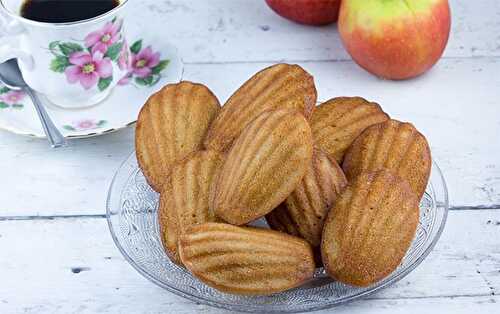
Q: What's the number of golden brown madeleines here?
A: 9